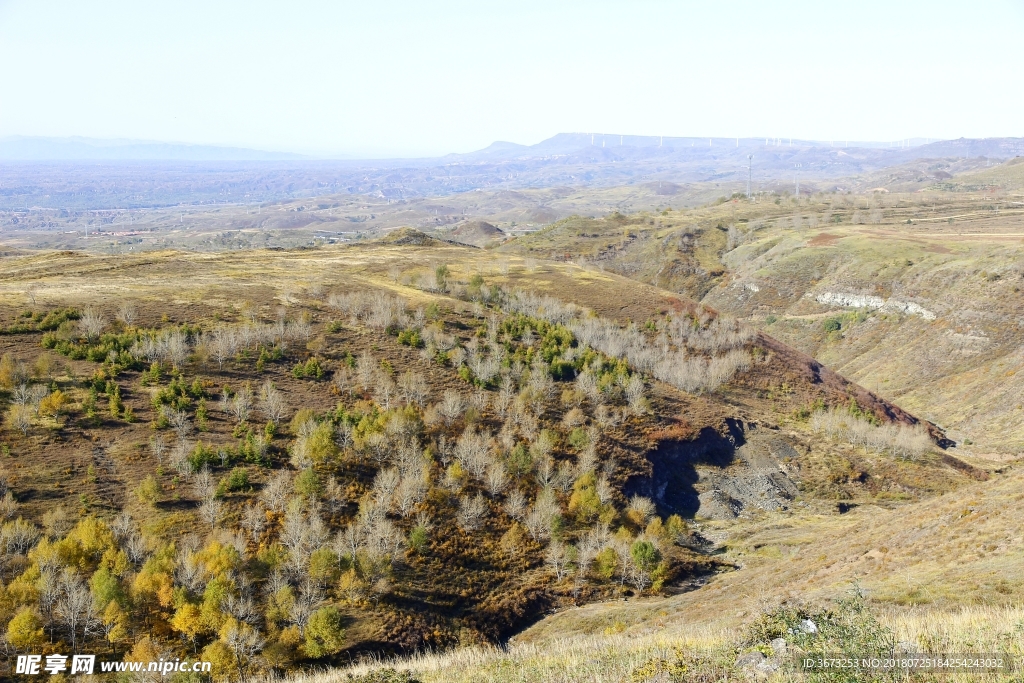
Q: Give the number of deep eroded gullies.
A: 1